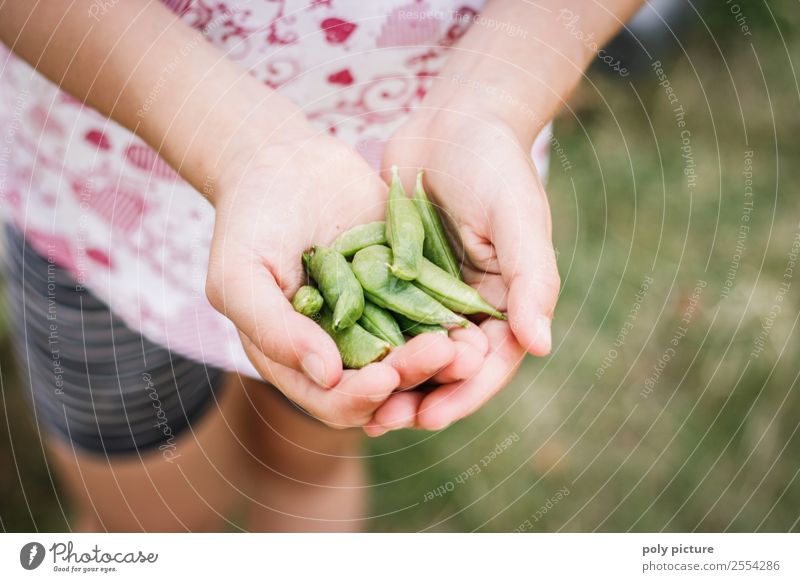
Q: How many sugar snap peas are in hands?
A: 10